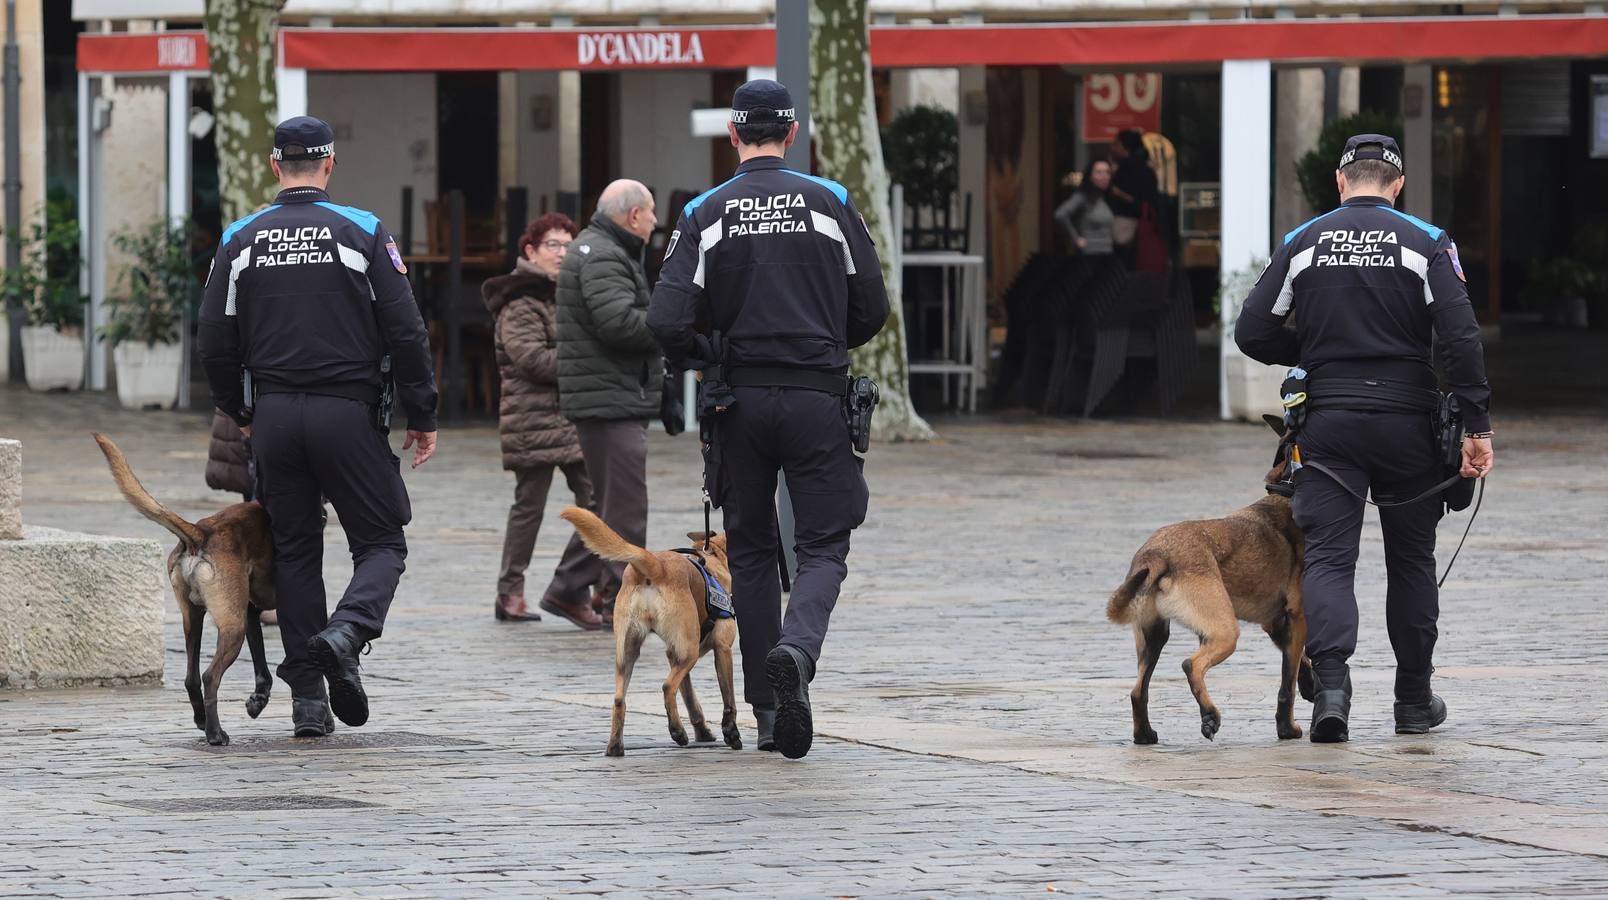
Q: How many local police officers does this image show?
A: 3